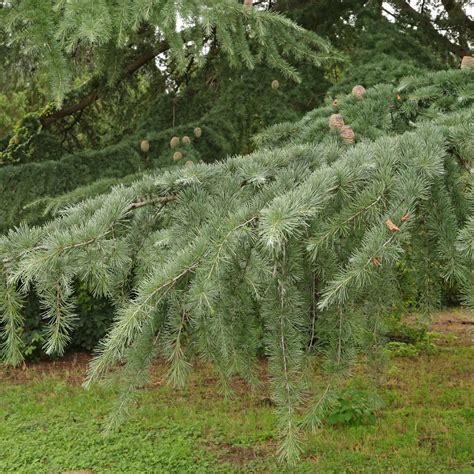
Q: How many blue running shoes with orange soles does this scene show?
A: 0